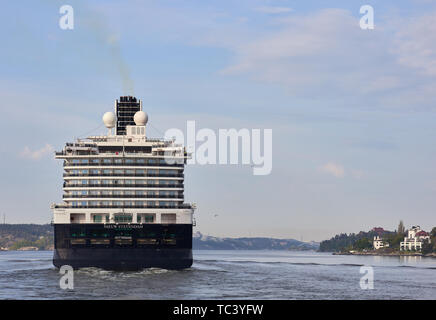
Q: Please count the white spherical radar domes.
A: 2